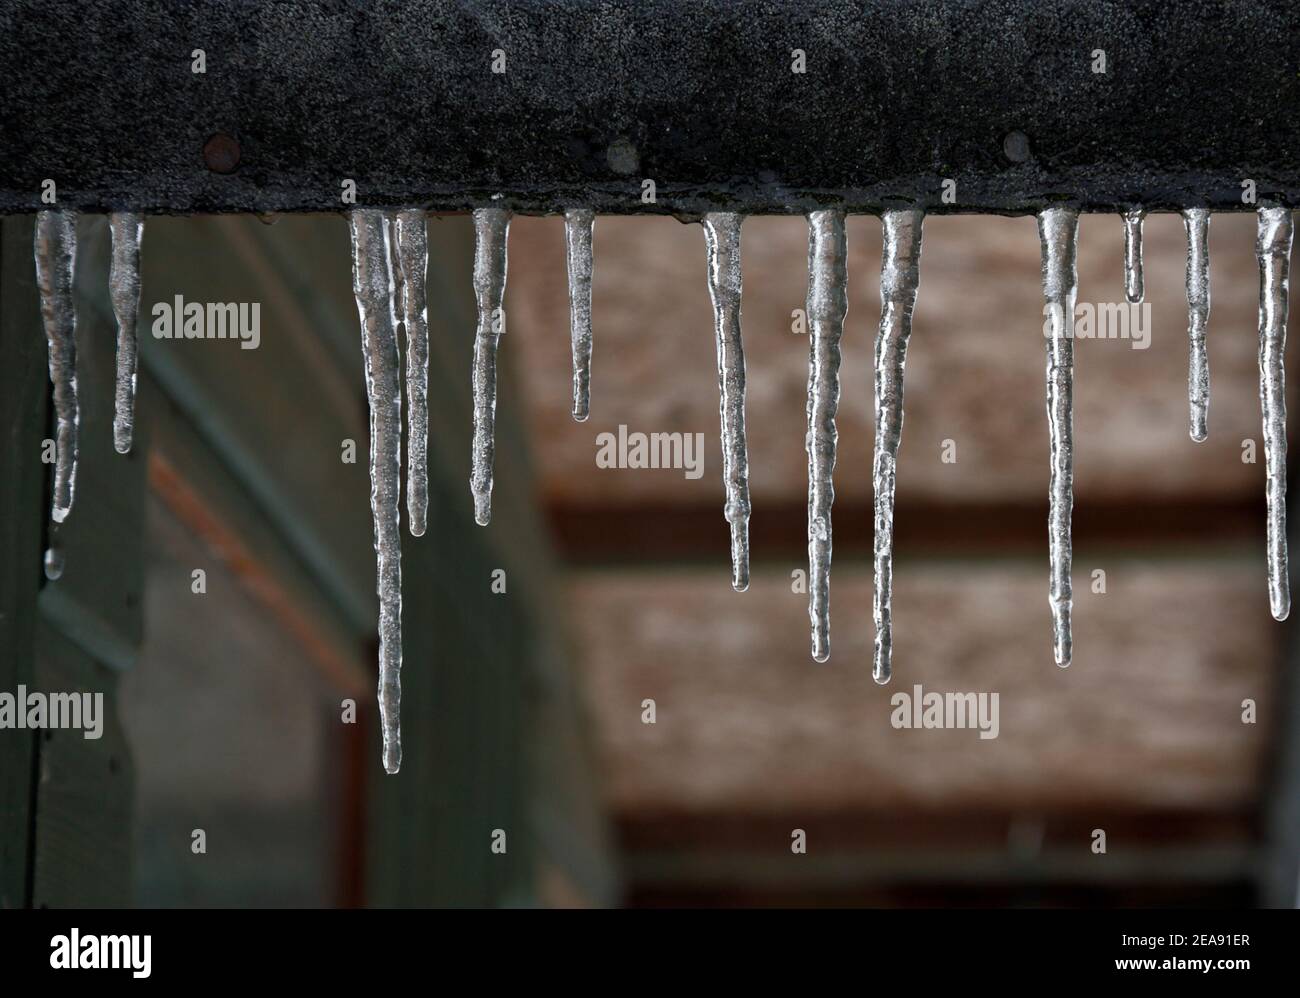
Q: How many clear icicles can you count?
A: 13